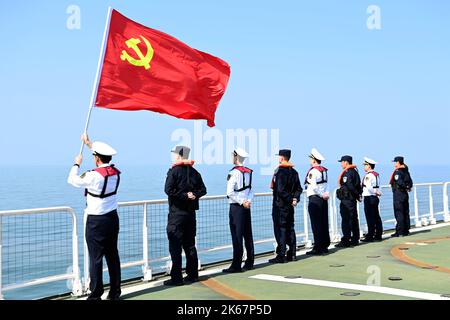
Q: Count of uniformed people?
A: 8